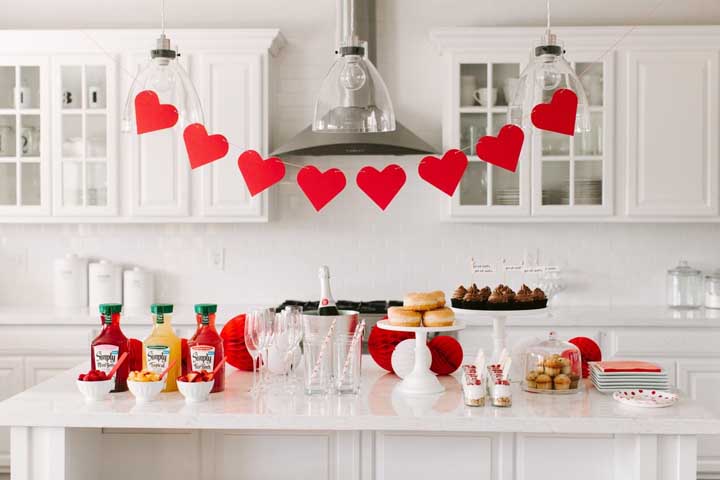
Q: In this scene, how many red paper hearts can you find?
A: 8